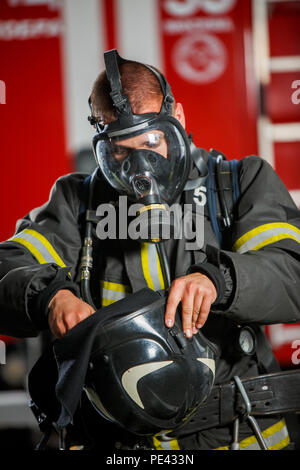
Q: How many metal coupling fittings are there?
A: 1